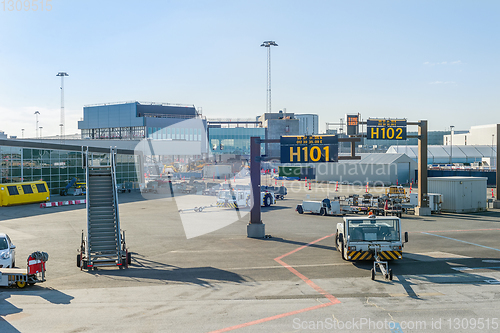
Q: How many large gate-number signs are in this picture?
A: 2